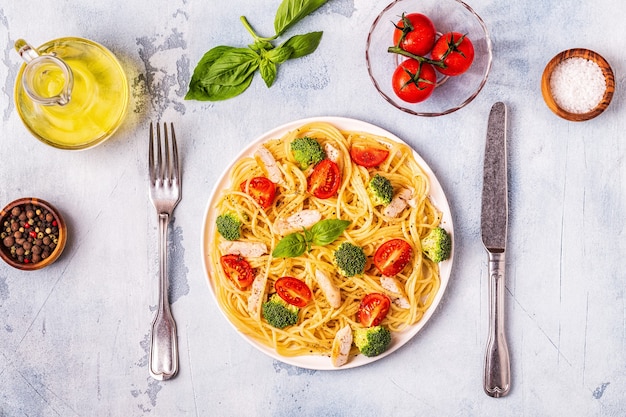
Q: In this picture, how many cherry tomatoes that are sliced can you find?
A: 7